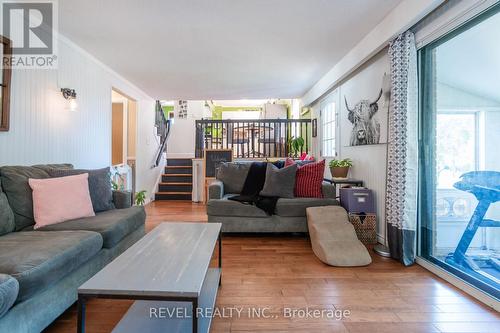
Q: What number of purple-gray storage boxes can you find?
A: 1